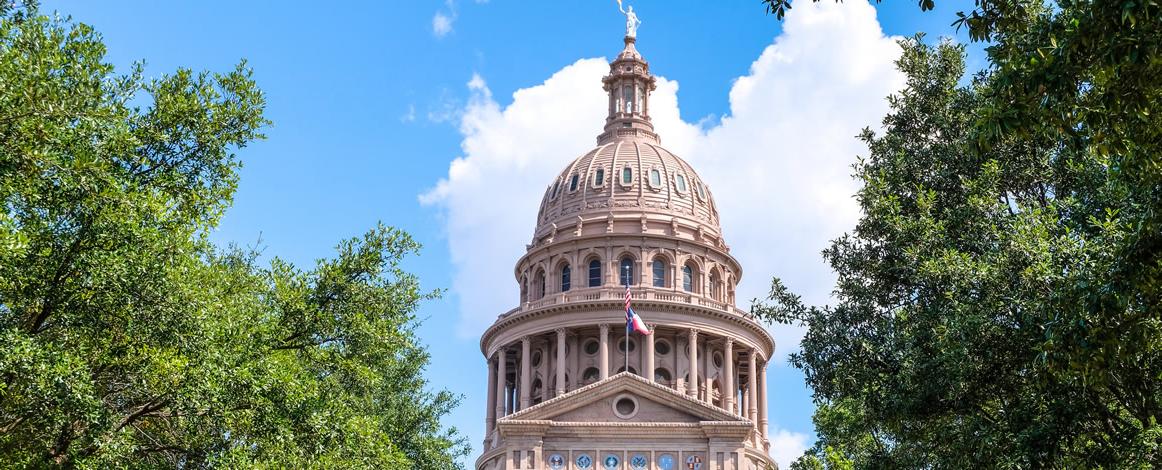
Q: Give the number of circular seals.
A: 6